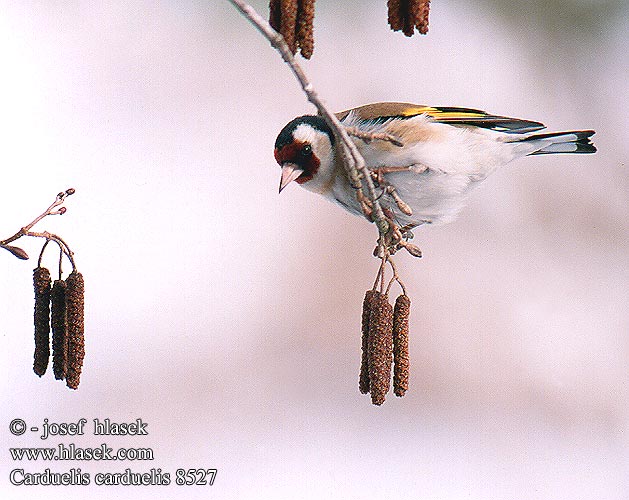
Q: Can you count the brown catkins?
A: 12